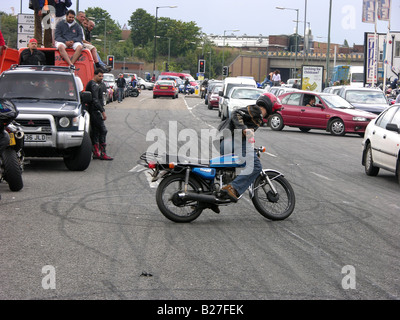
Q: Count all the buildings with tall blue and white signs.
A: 1